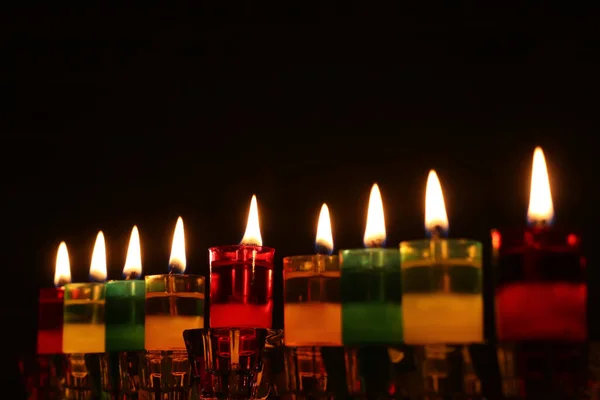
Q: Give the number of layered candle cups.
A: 9